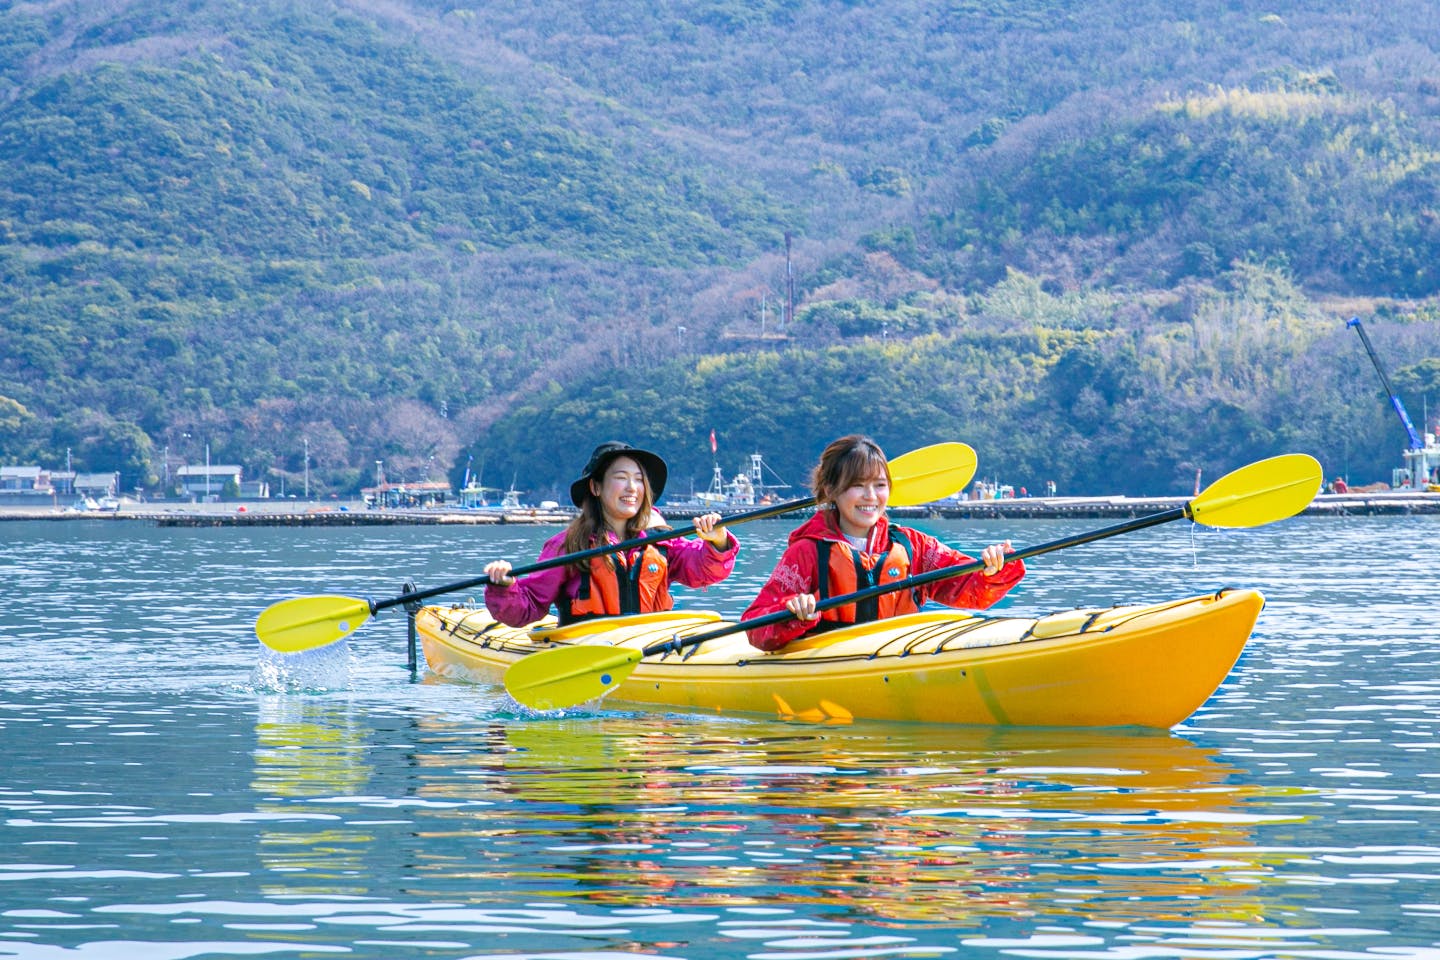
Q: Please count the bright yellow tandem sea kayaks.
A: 1